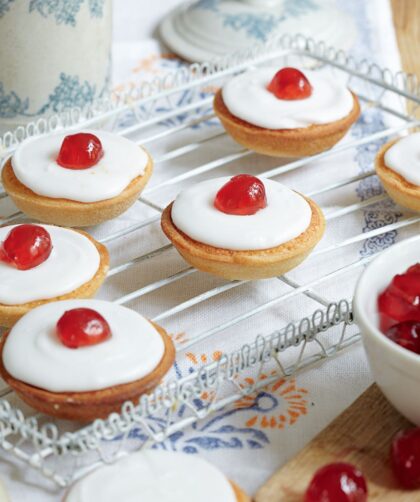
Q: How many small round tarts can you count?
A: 7